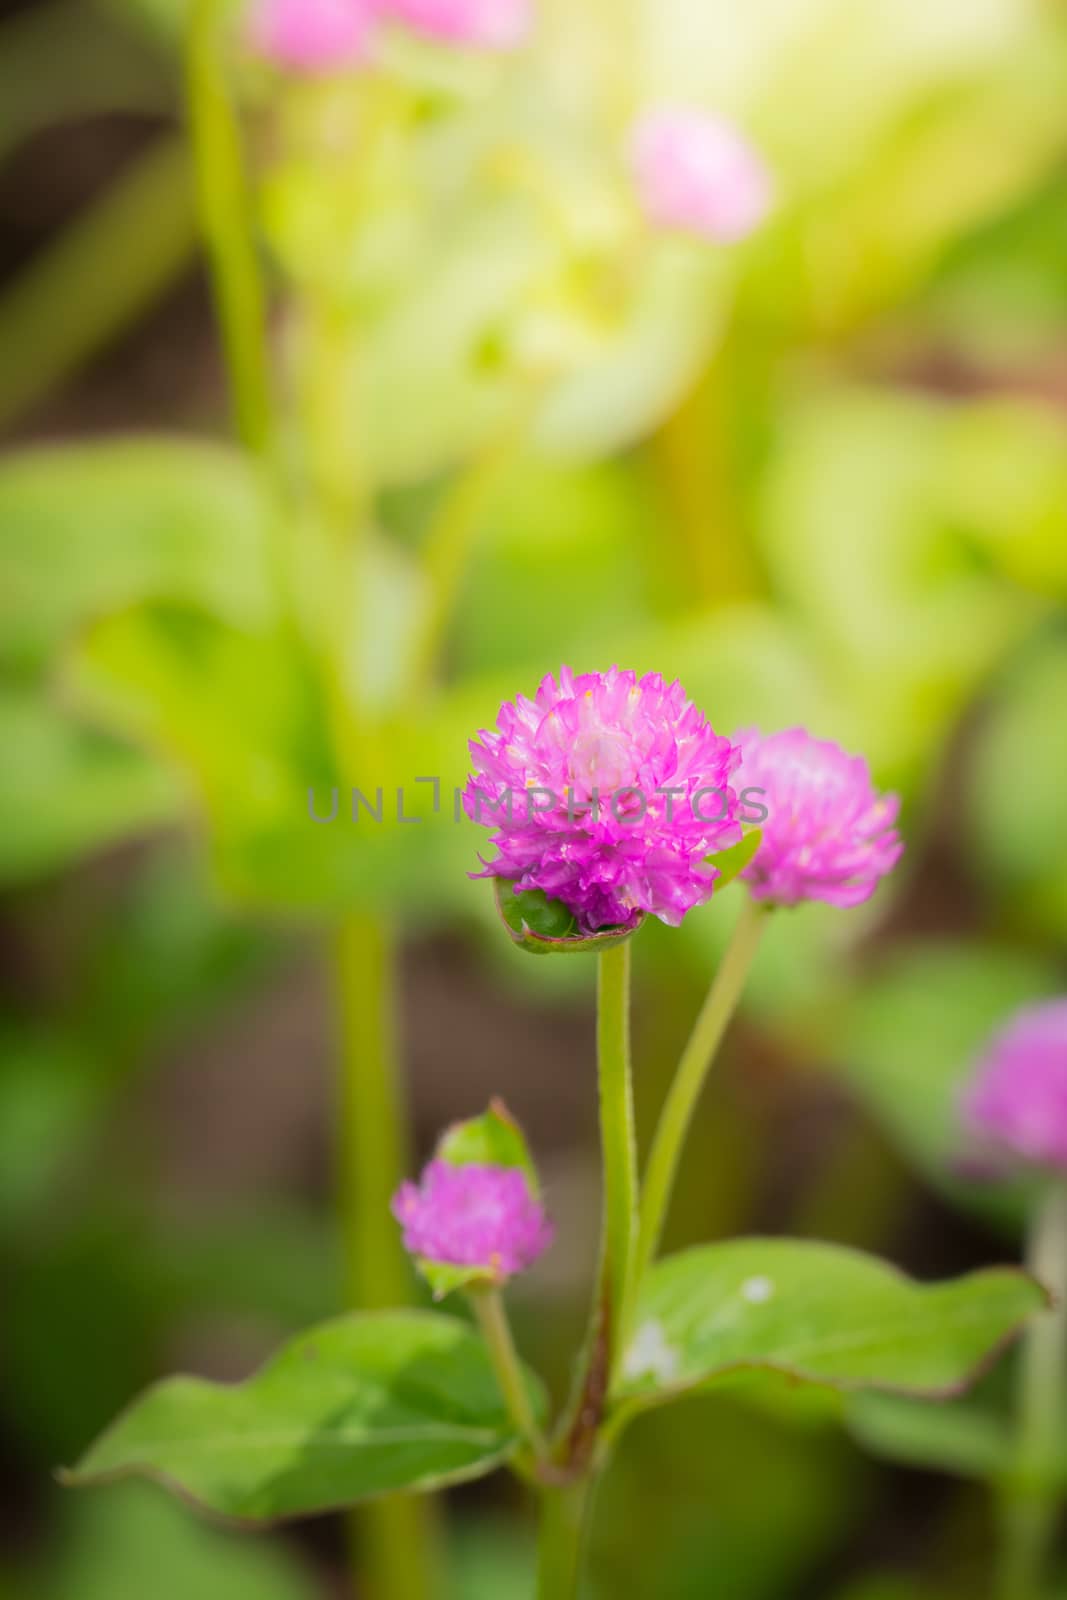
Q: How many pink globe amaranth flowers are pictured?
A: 7